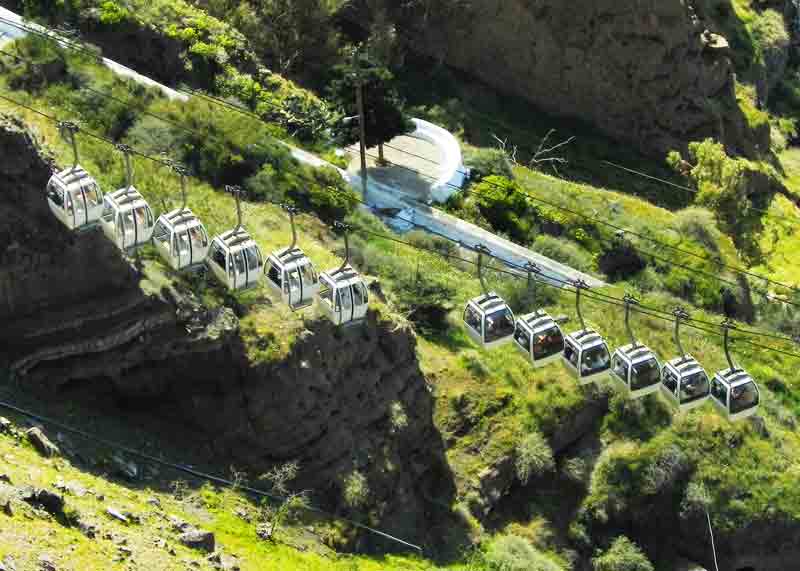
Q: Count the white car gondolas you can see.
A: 12